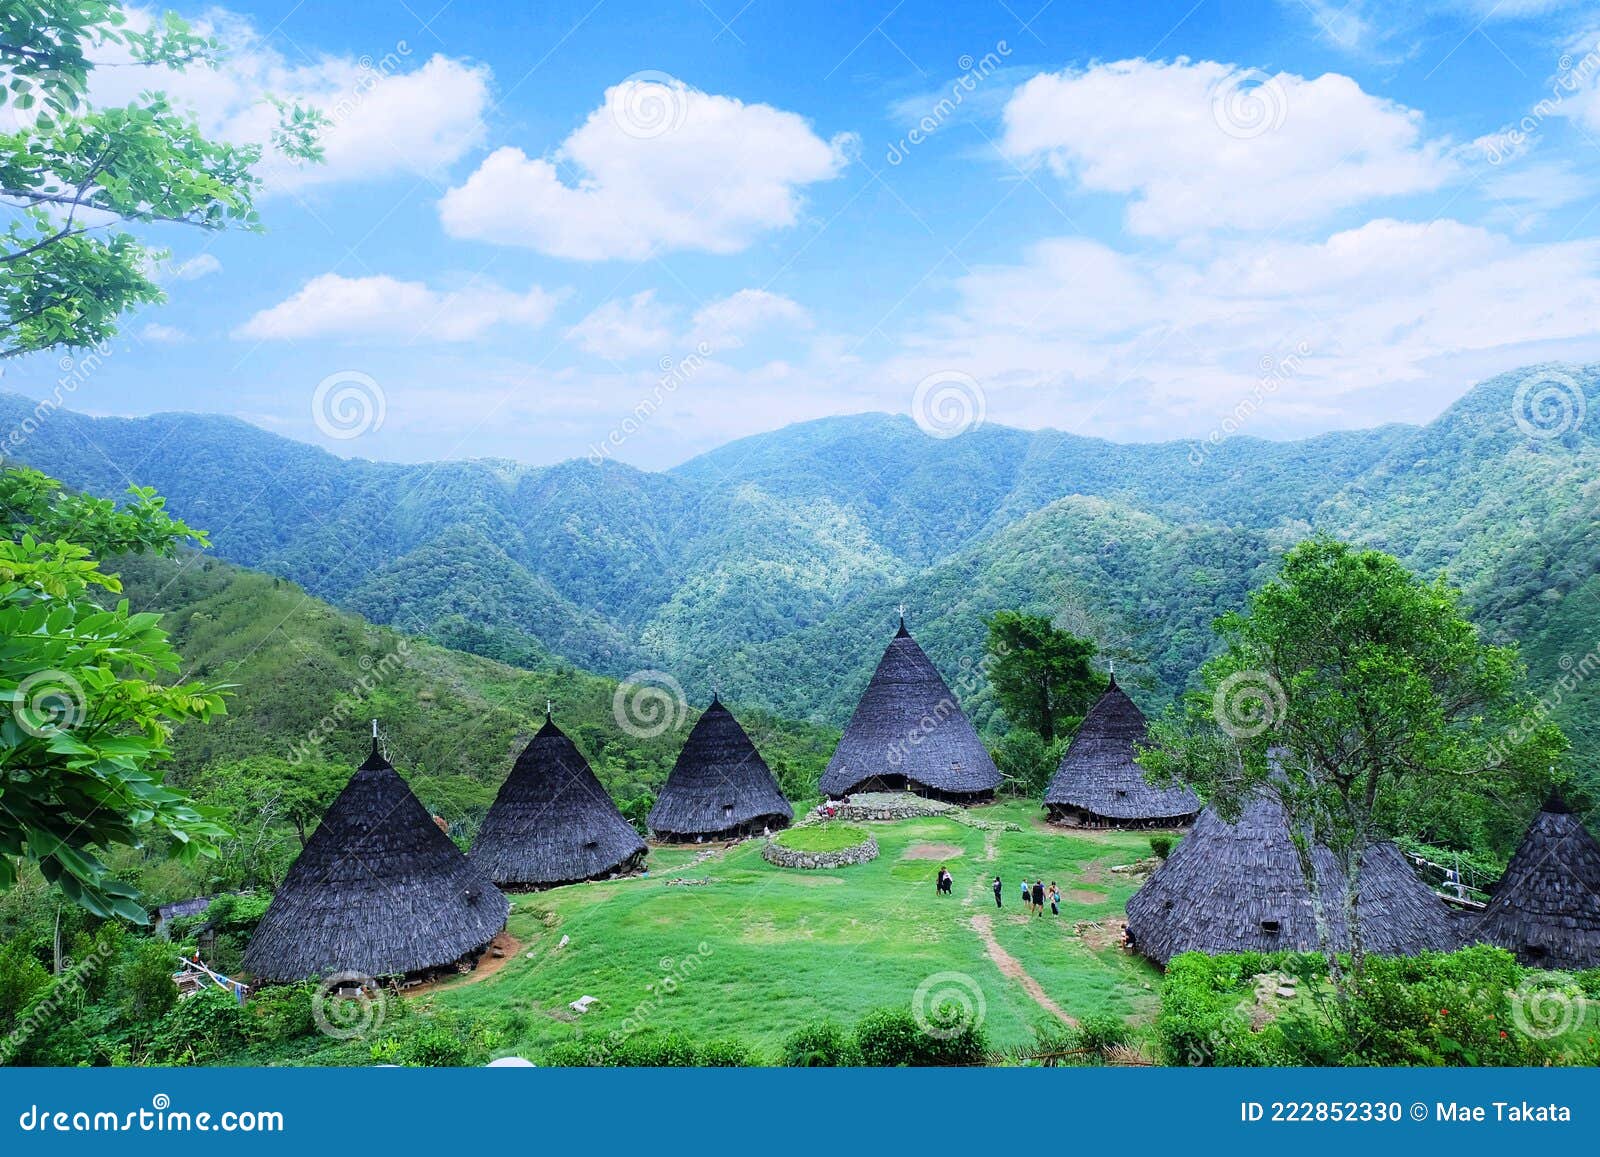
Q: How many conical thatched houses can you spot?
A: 7